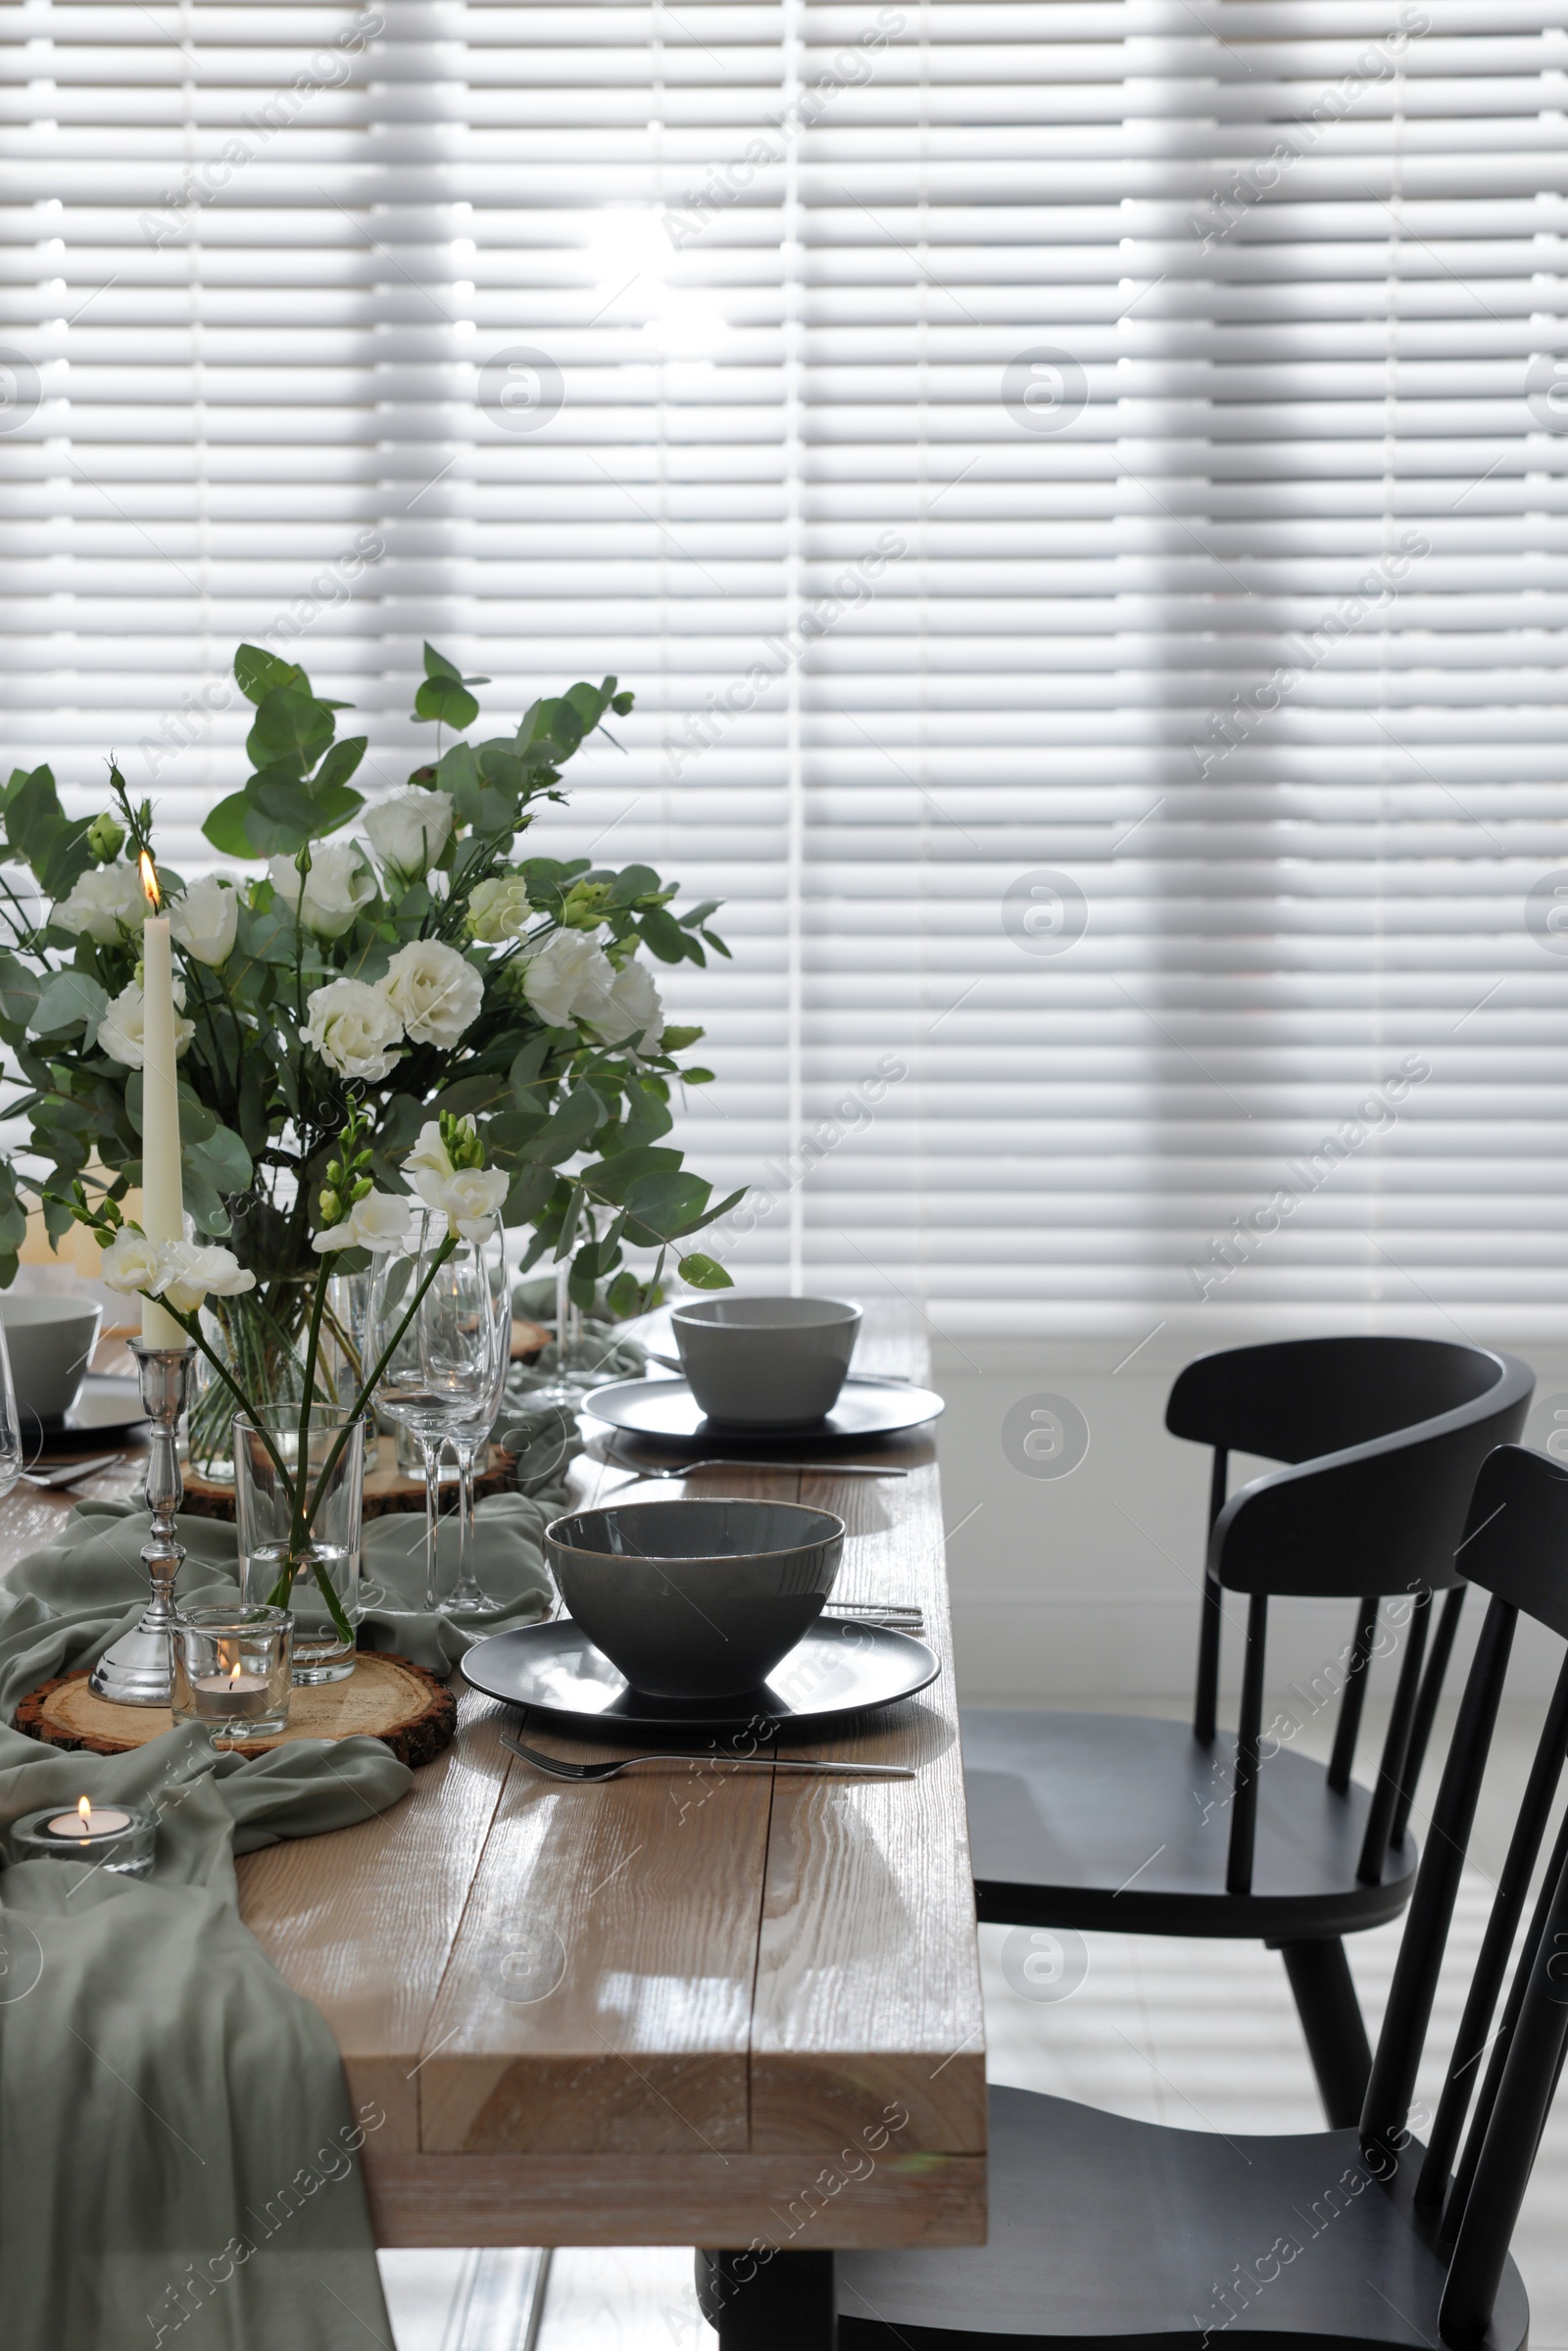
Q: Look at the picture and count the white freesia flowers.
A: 5